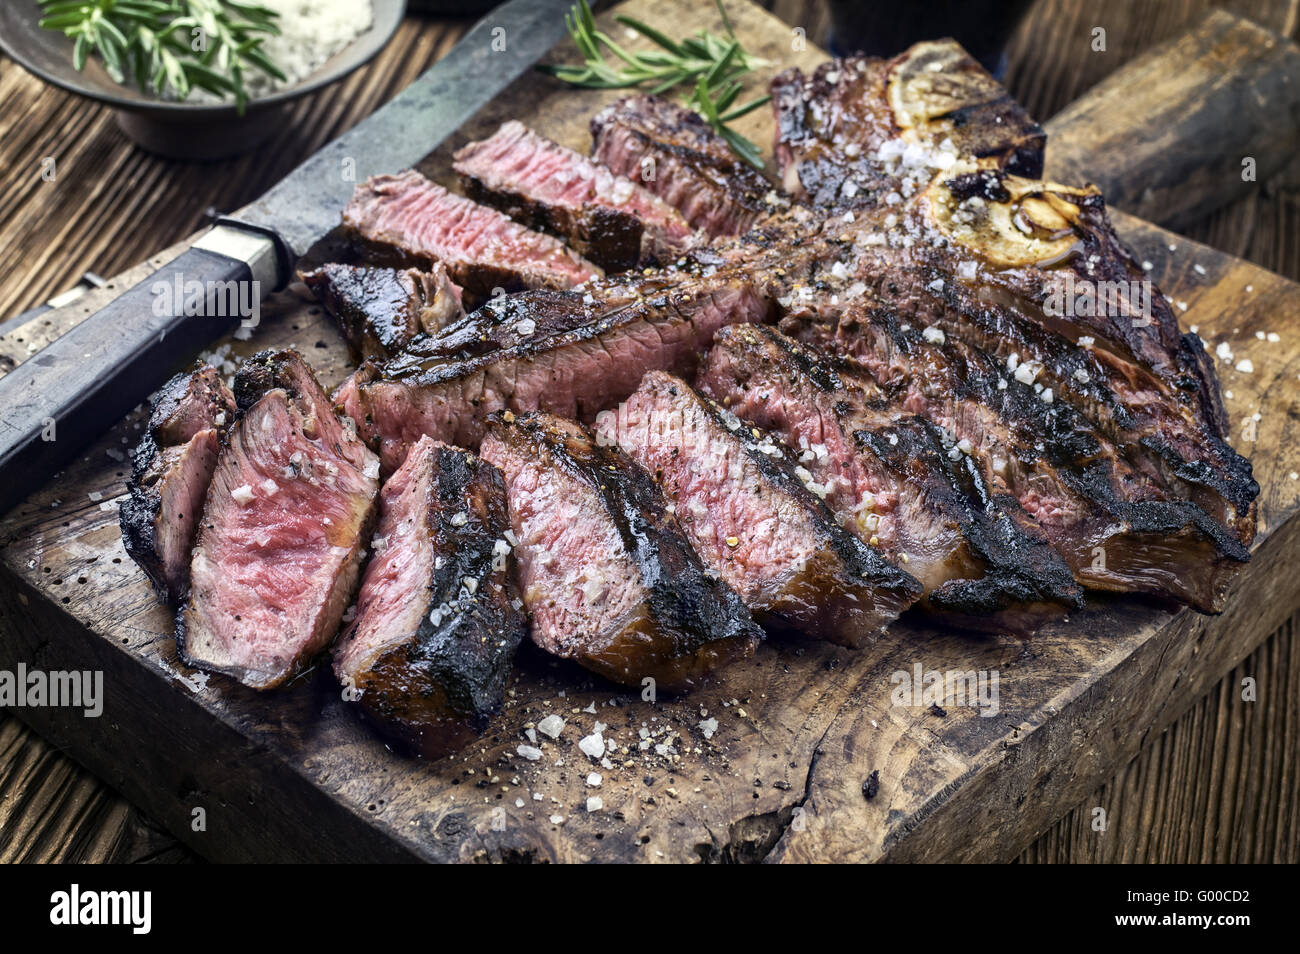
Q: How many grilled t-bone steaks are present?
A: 1